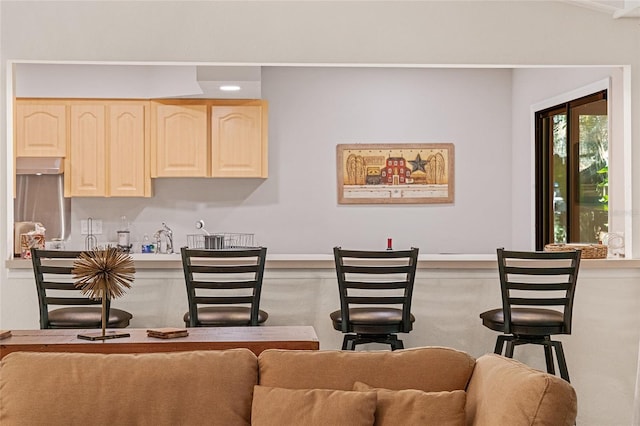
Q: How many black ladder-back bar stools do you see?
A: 4